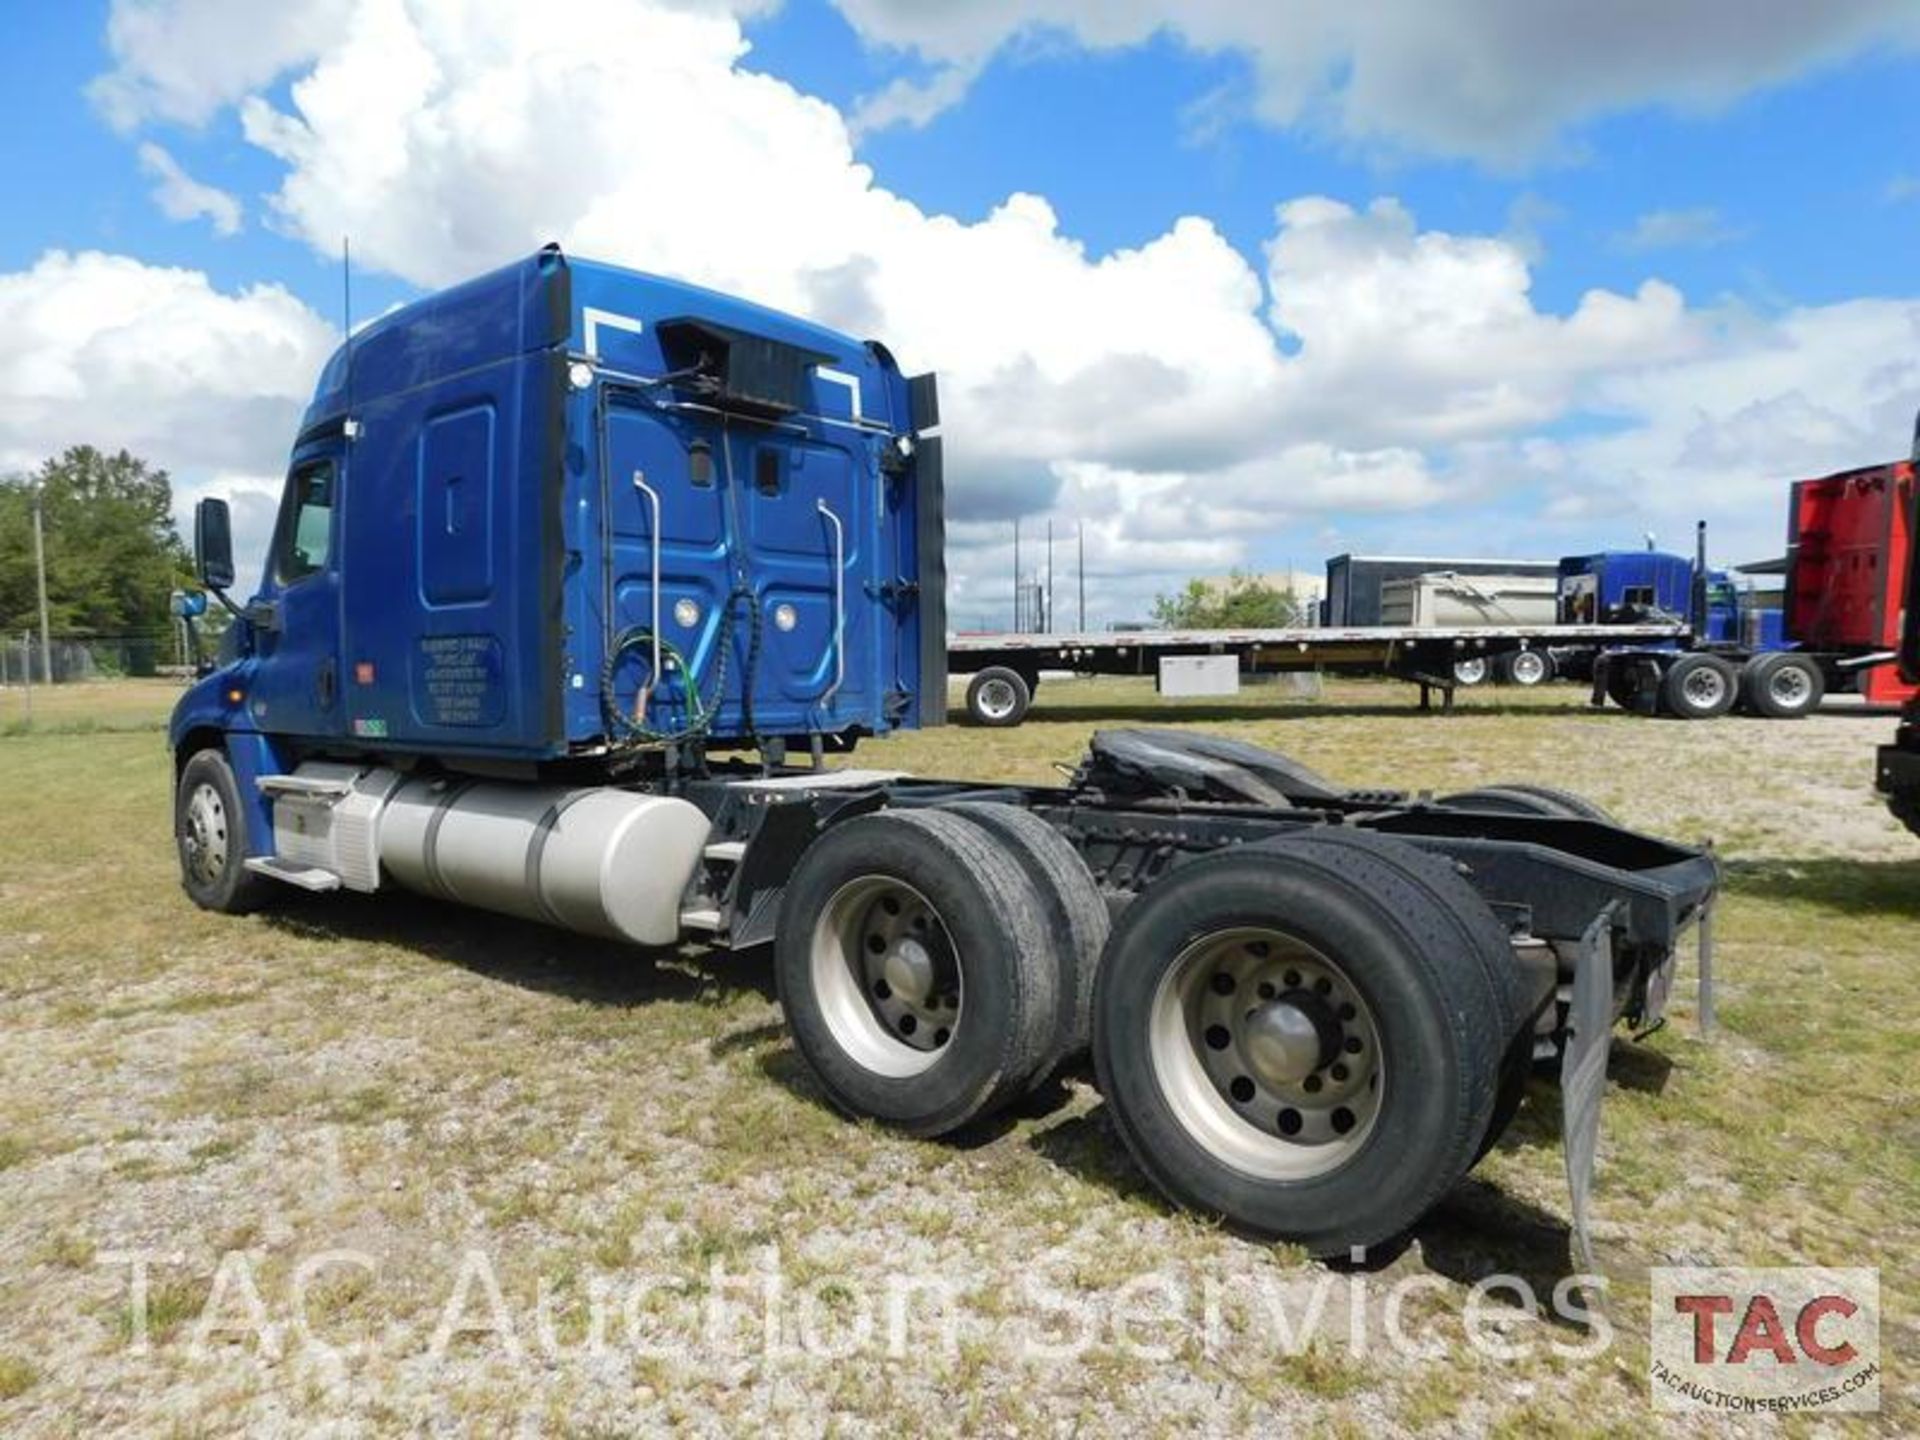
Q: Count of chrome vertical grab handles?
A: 2